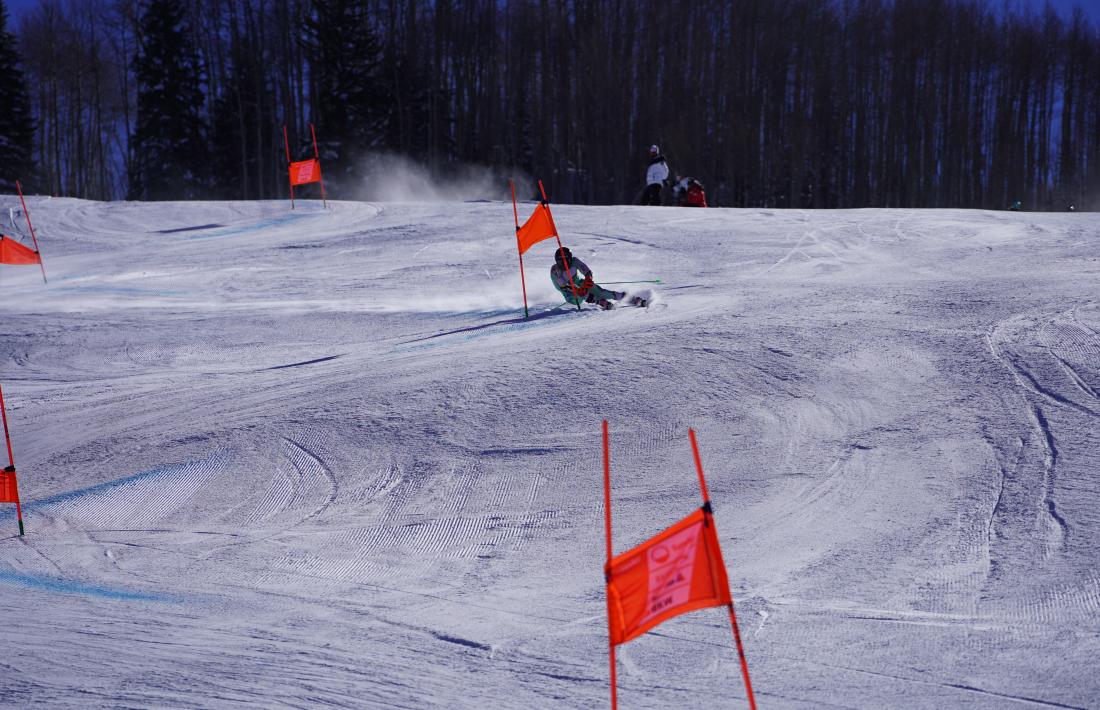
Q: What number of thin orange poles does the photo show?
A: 8